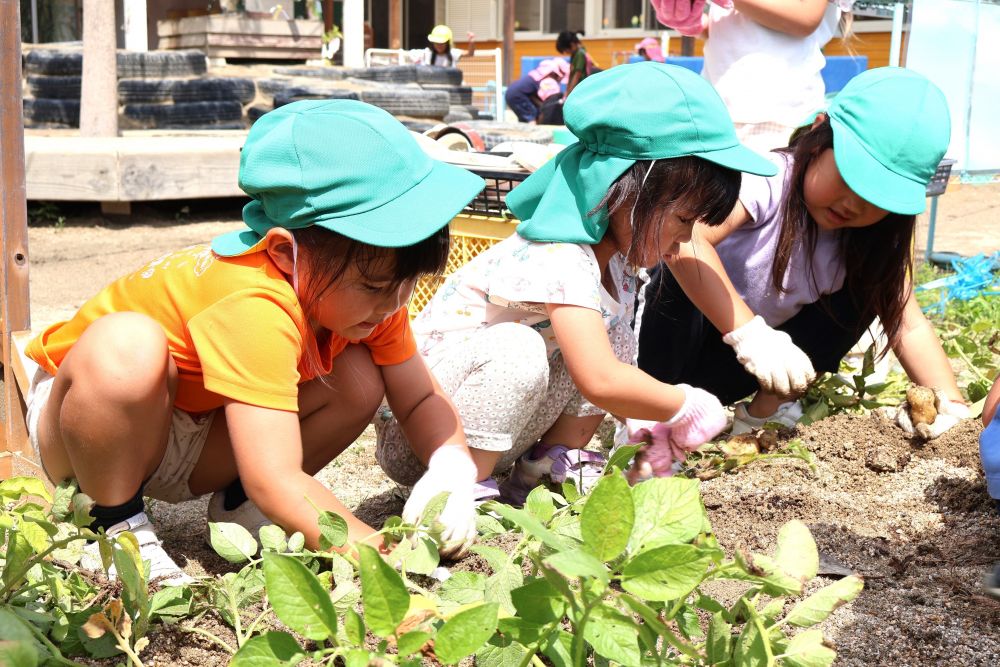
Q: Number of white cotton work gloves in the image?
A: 3